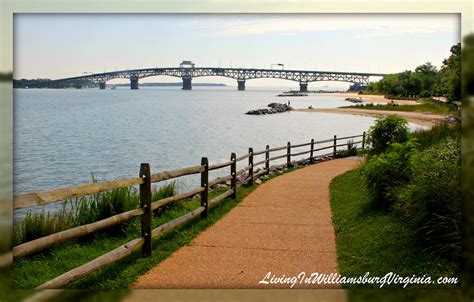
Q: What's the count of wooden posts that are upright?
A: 9